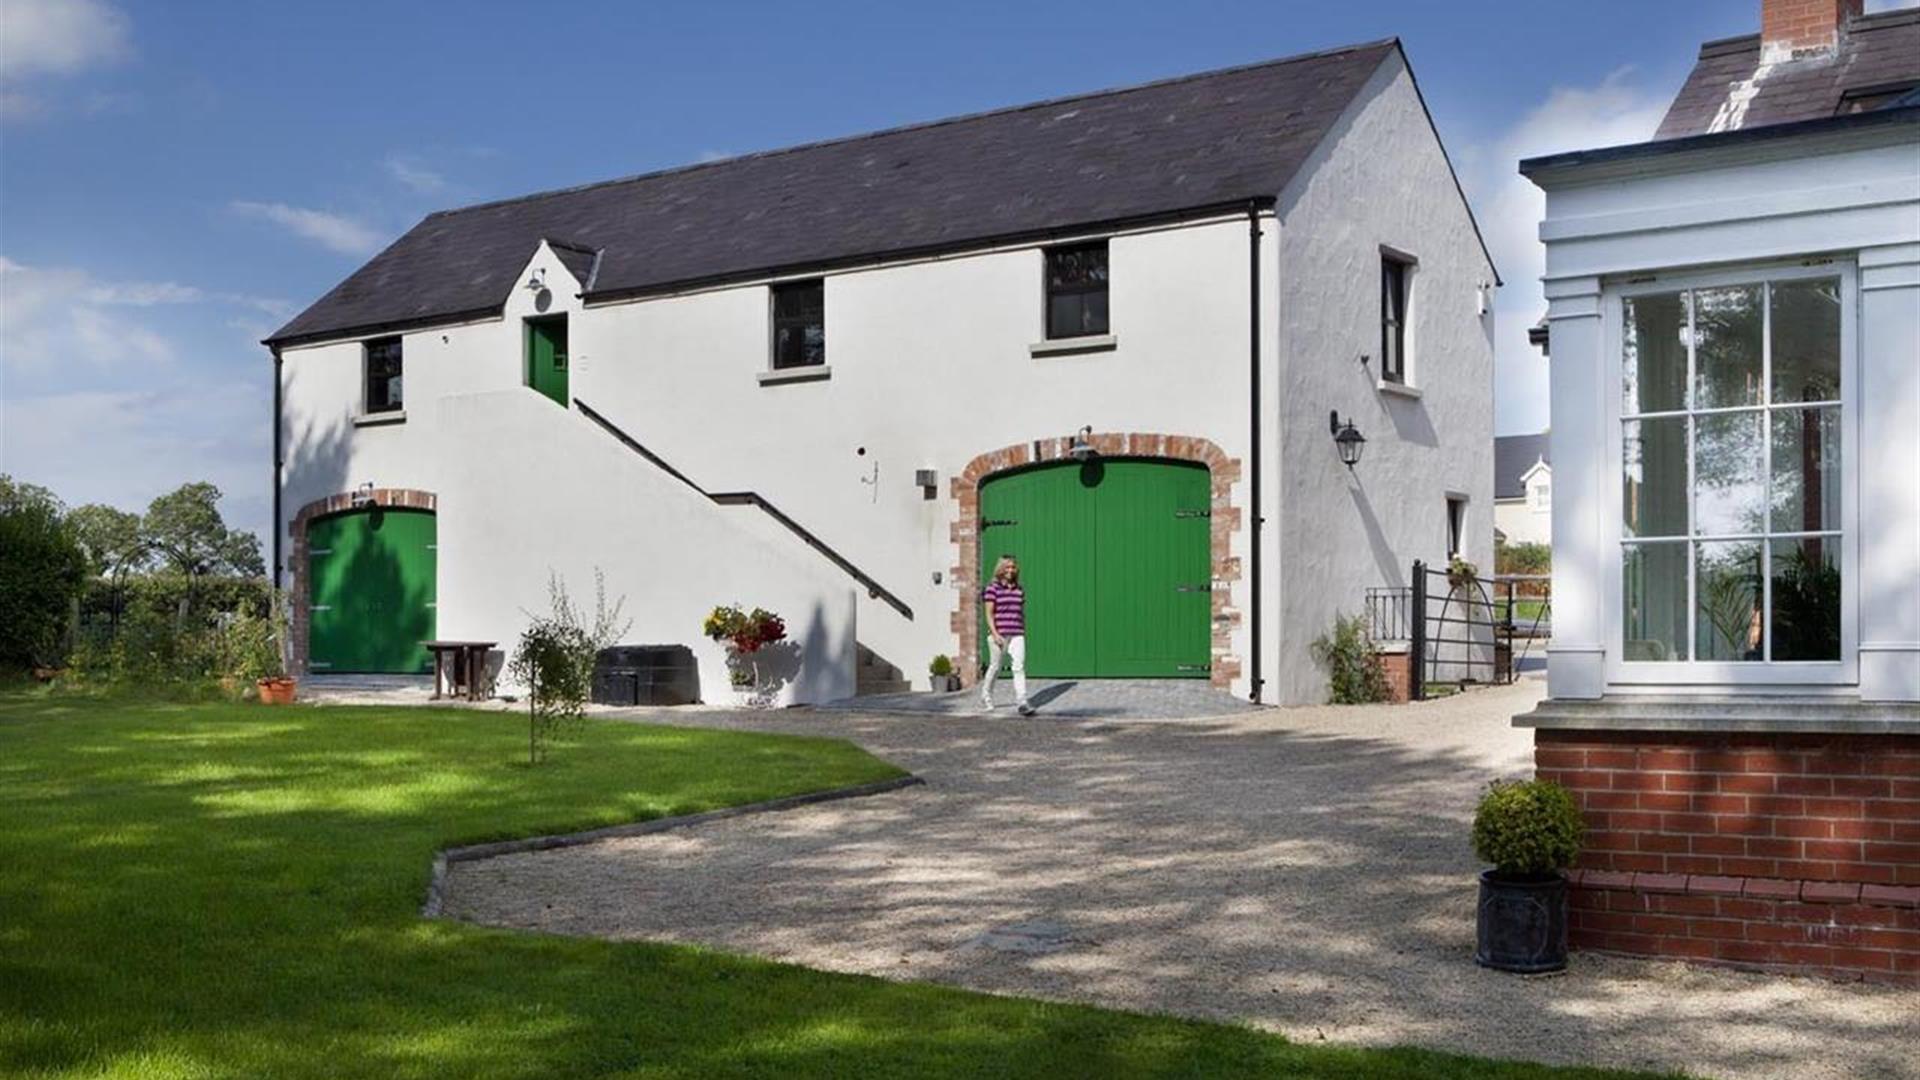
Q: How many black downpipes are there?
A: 2